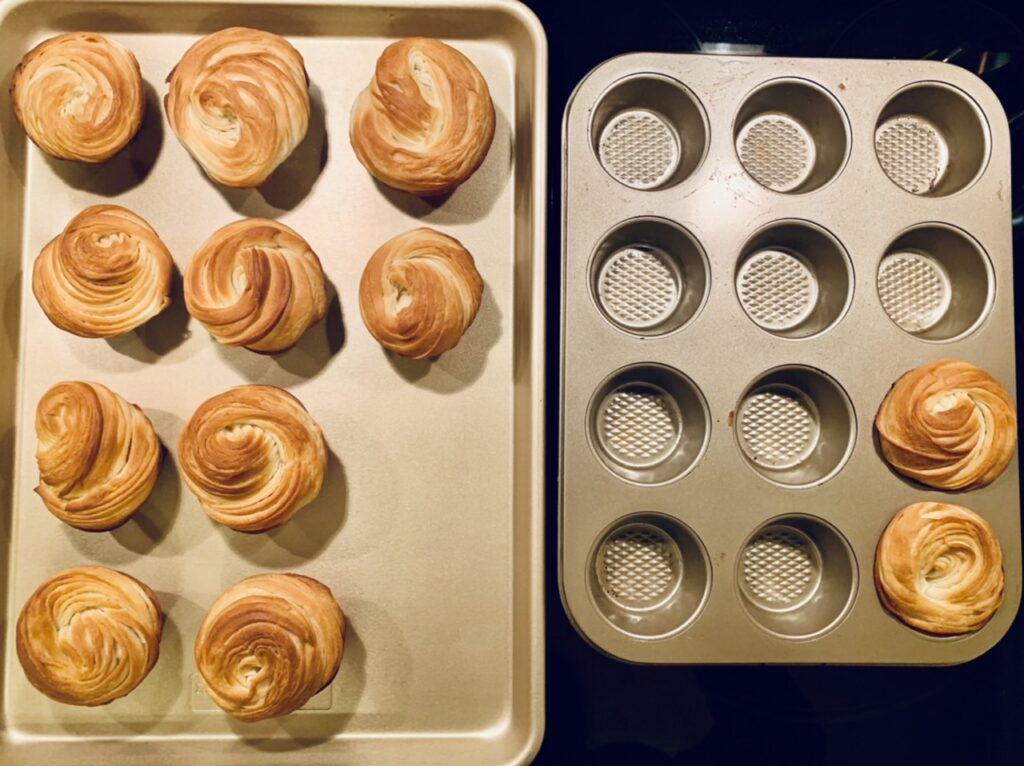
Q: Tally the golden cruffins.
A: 12